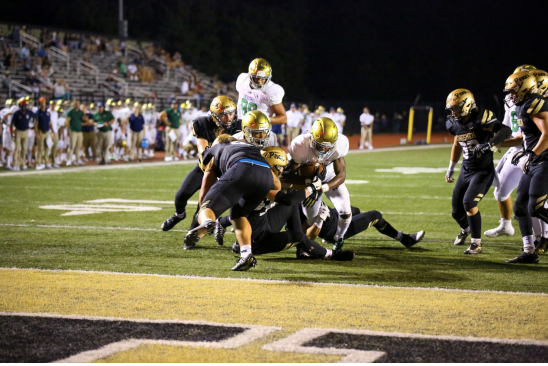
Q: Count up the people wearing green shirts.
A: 3